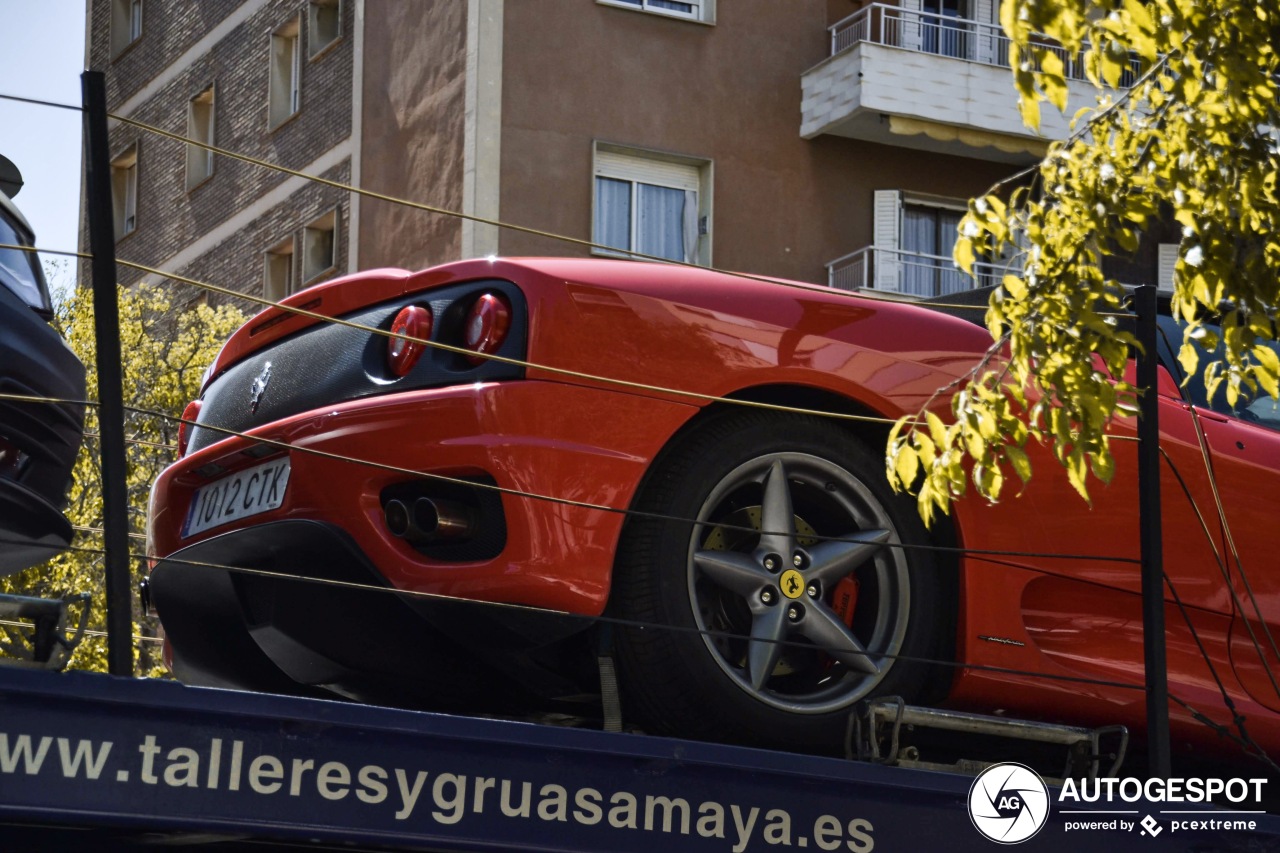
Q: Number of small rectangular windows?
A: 7